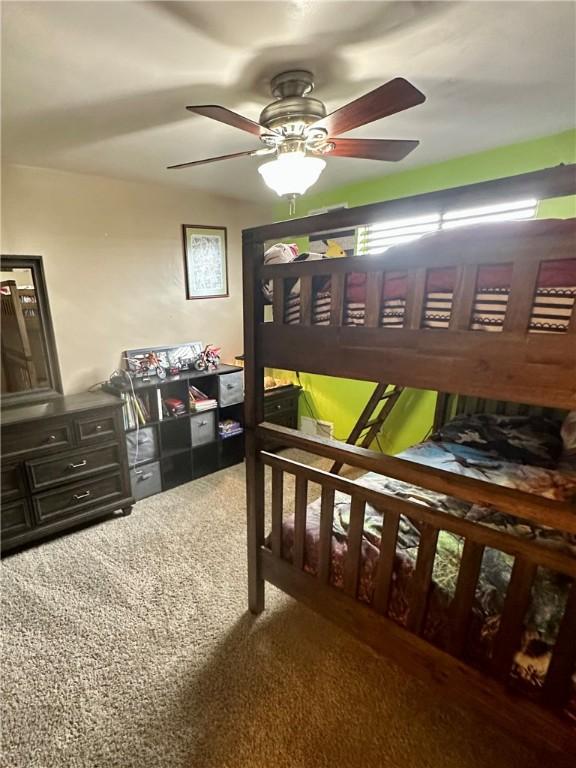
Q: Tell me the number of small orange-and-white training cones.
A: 0